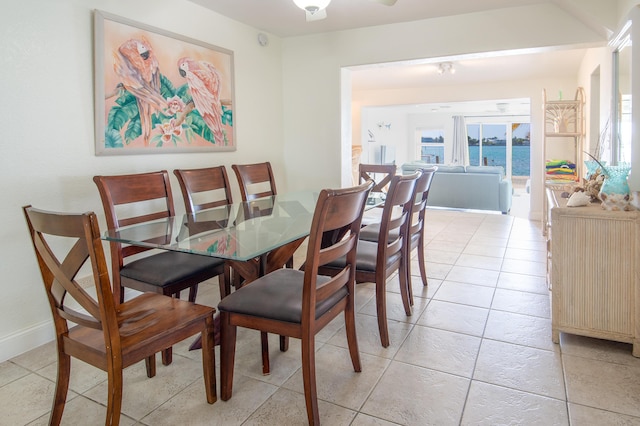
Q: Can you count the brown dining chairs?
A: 8